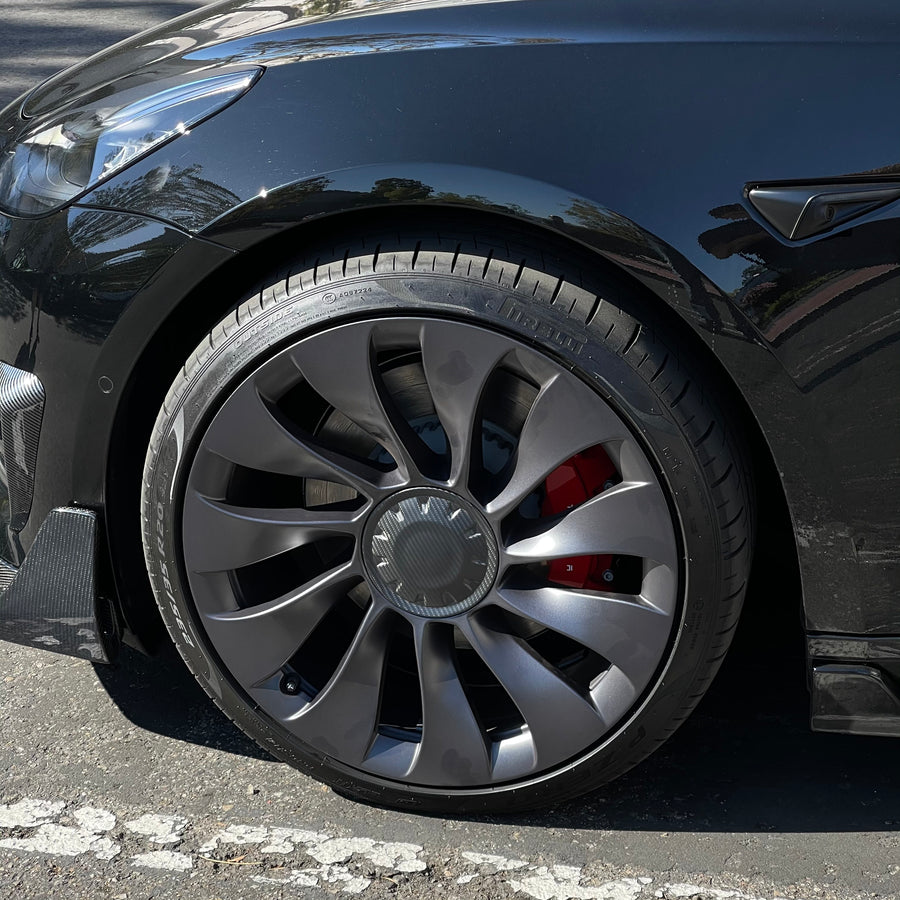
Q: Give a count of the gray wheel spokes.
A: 11